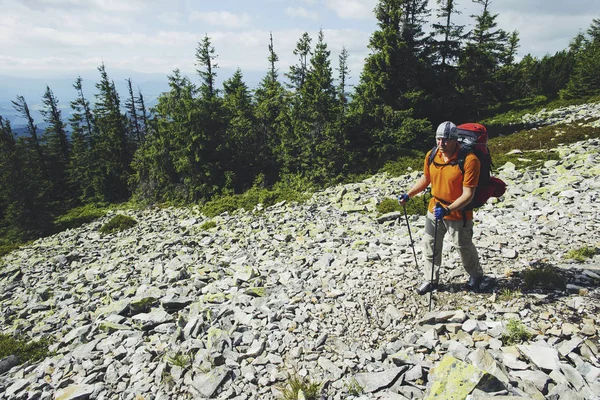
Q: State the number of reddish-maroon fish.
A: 0